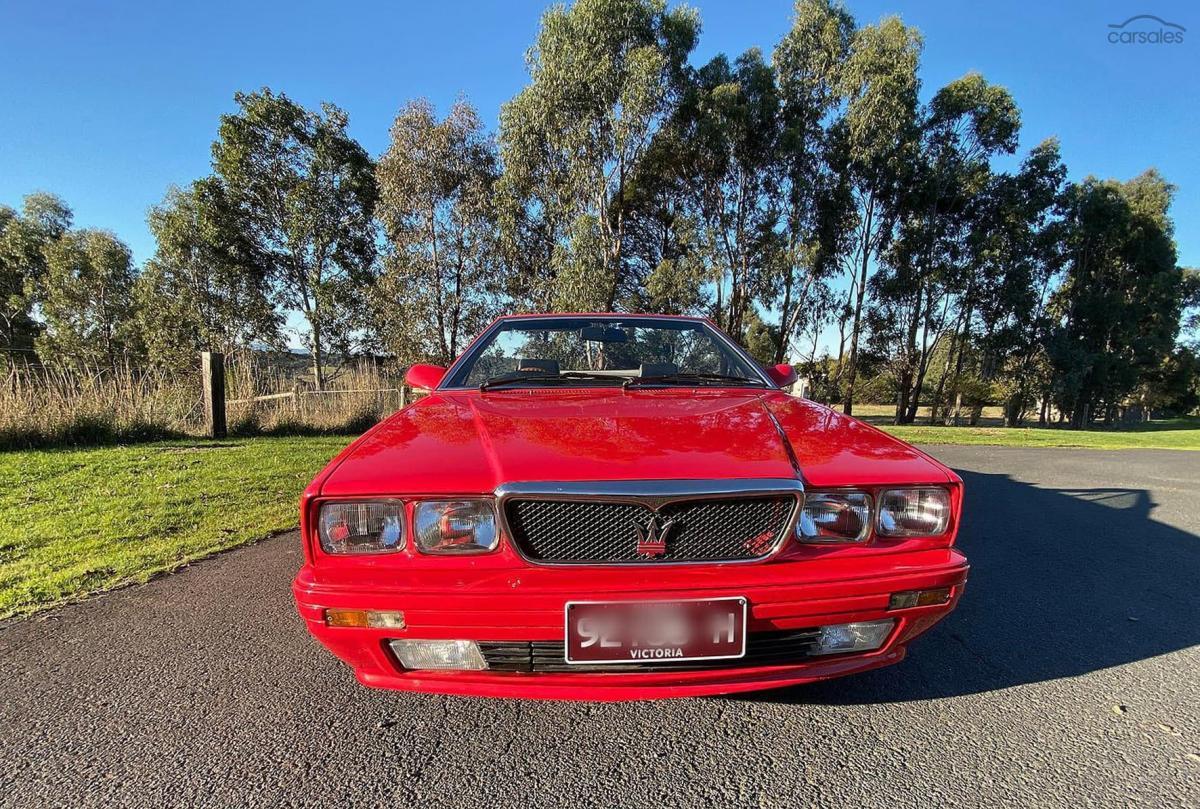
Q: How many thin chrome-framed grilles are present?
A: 1